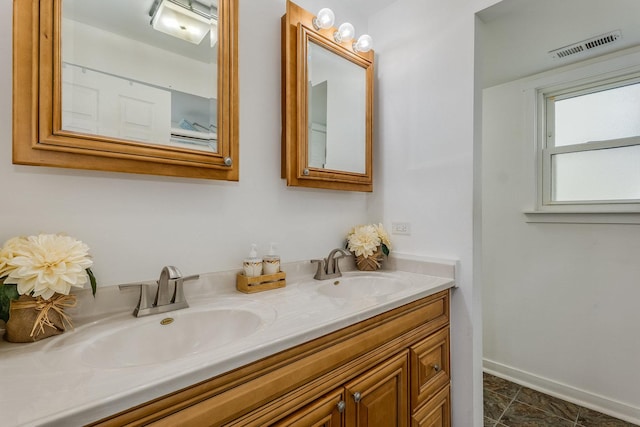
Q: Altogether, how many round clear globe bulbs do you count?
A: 3